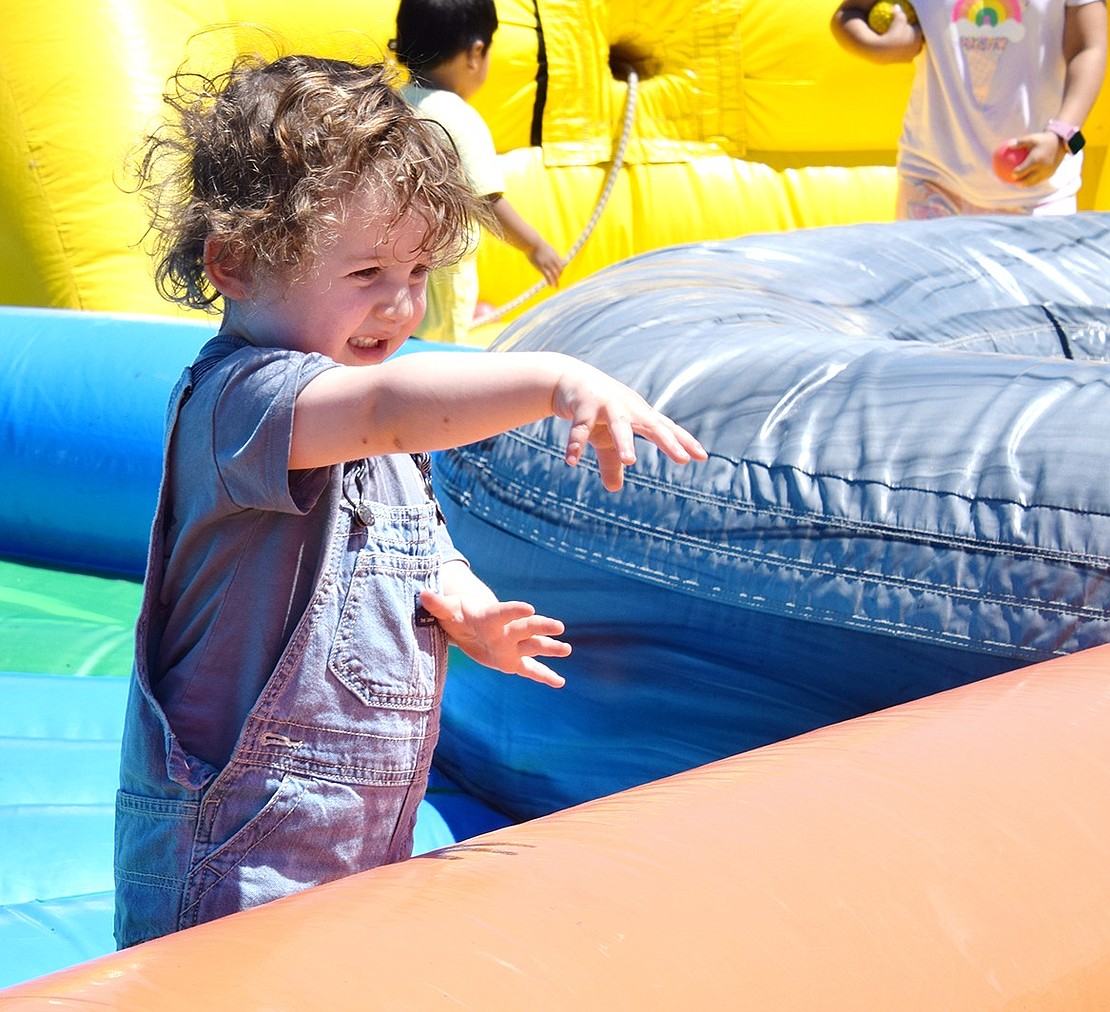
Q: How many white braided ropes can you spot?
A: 1